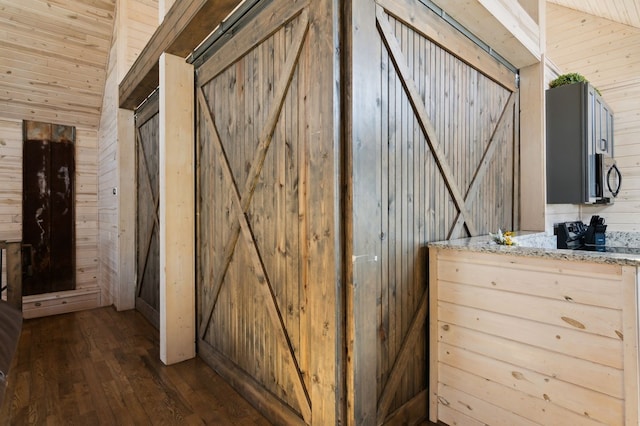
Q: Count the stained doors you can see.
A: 3